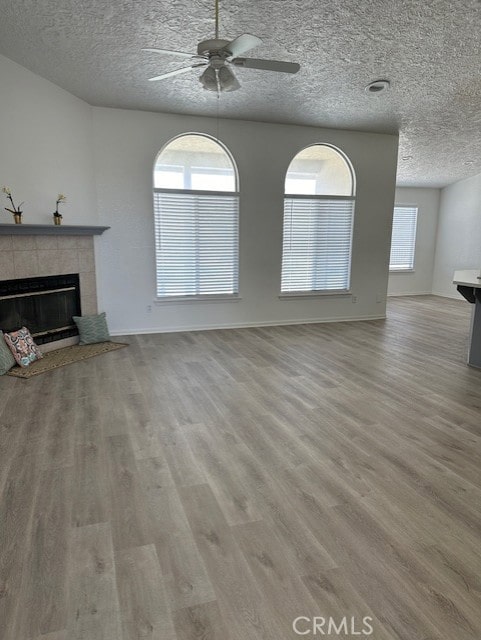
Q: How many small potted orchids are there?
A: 2